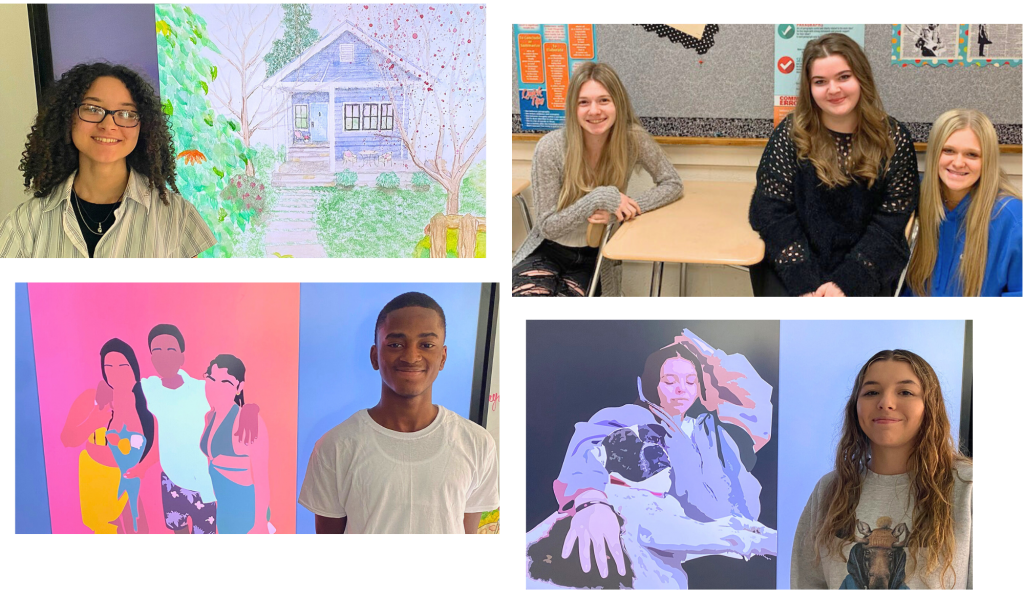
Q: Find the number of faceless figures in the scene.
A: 3